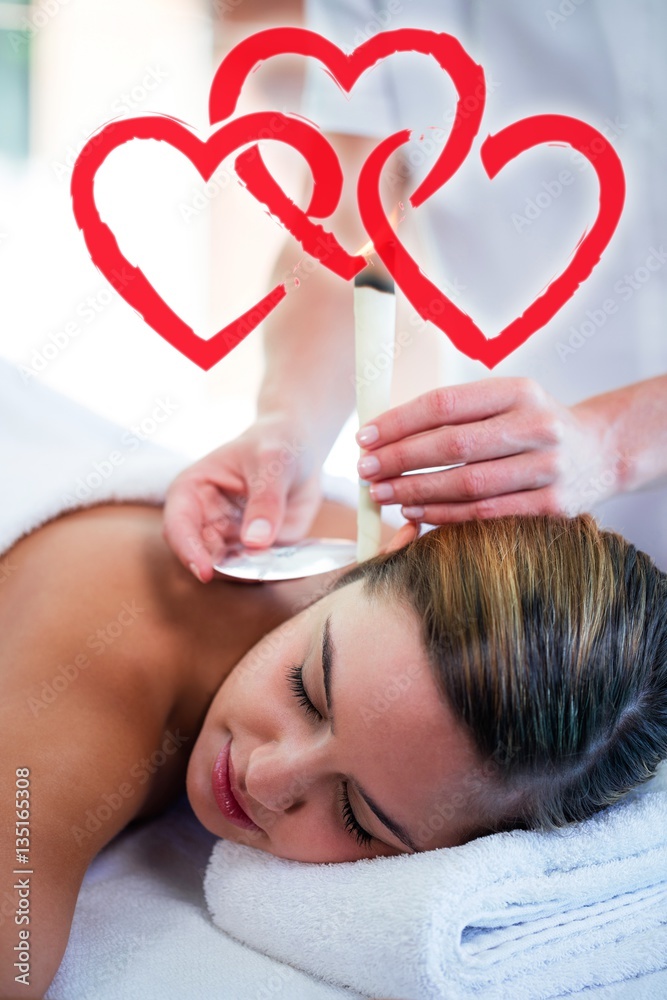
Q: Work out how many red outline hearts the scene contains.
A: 3